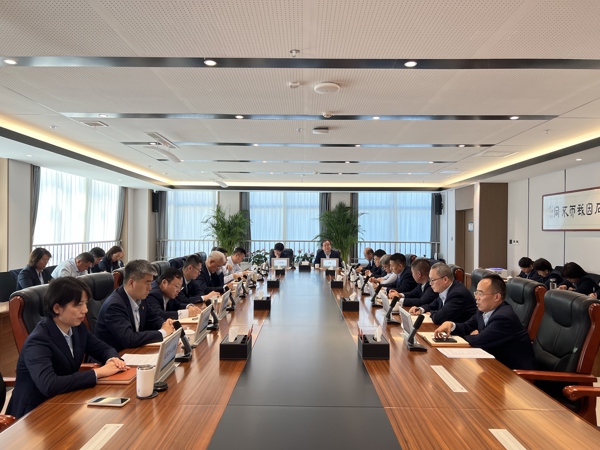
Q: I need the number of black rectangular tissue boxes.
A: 9